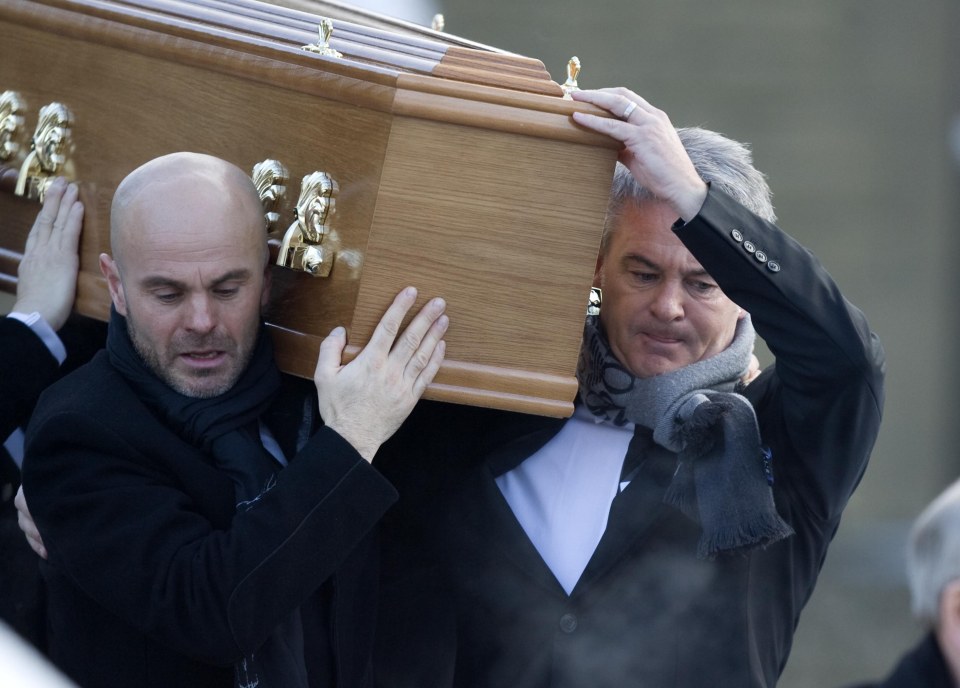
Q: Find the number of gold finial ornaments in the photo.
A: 3